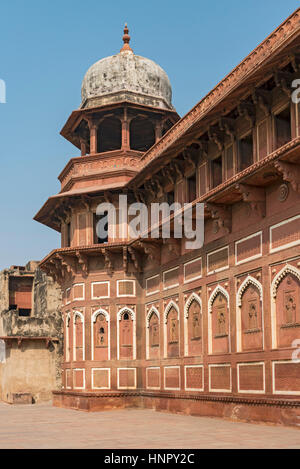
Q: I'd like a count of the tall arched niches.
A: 10